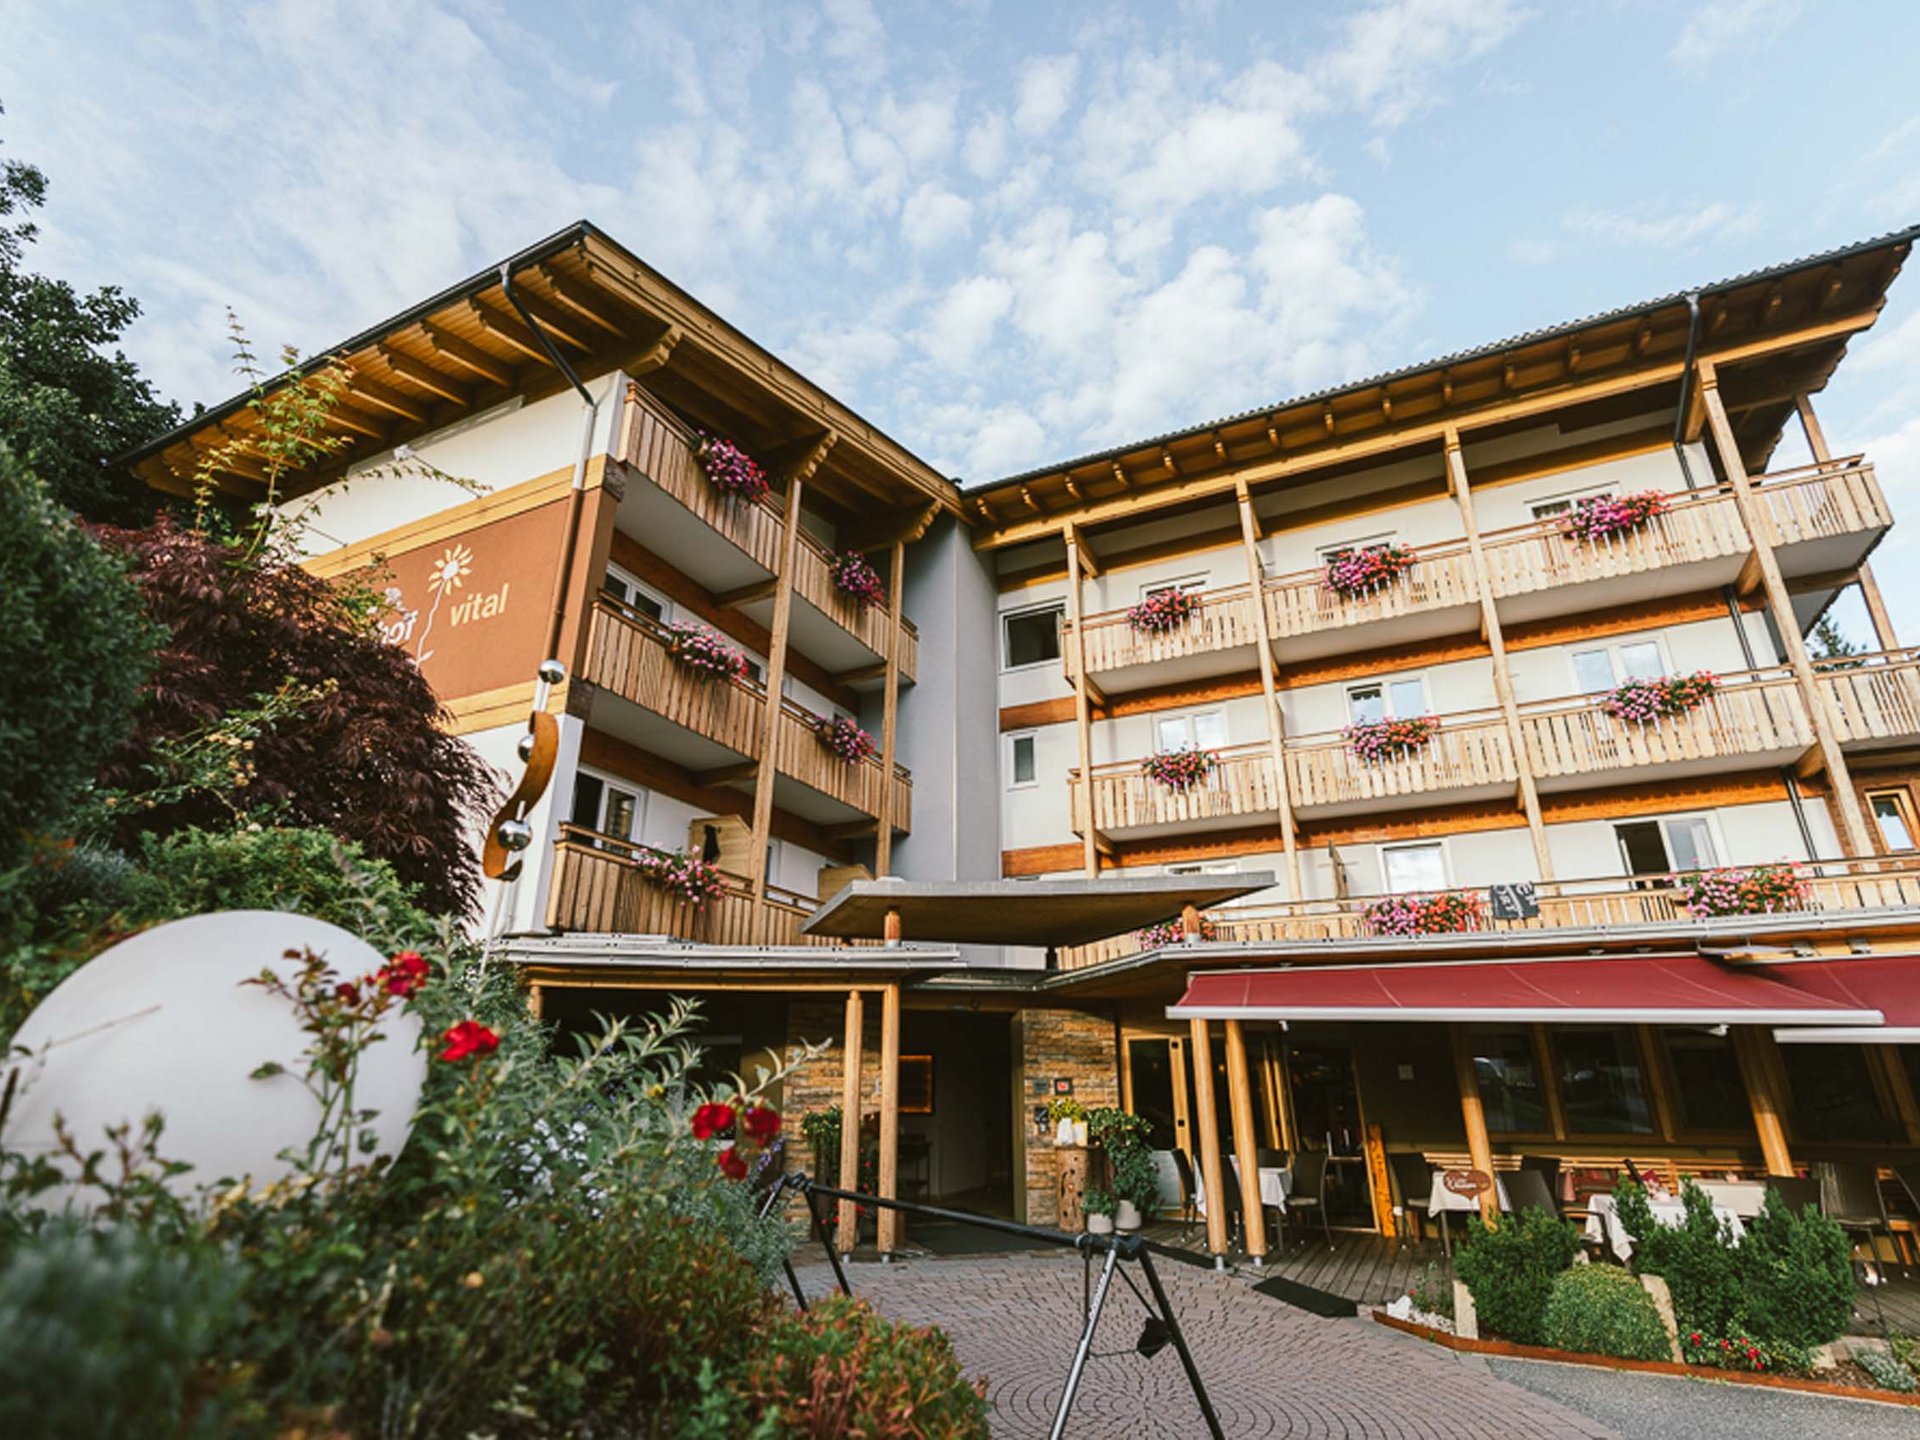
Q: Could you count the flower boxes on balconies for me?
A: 14